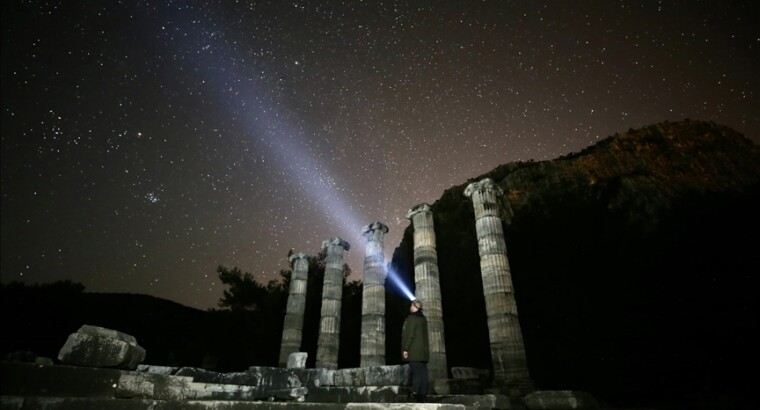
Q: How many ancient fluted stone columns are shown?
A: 5